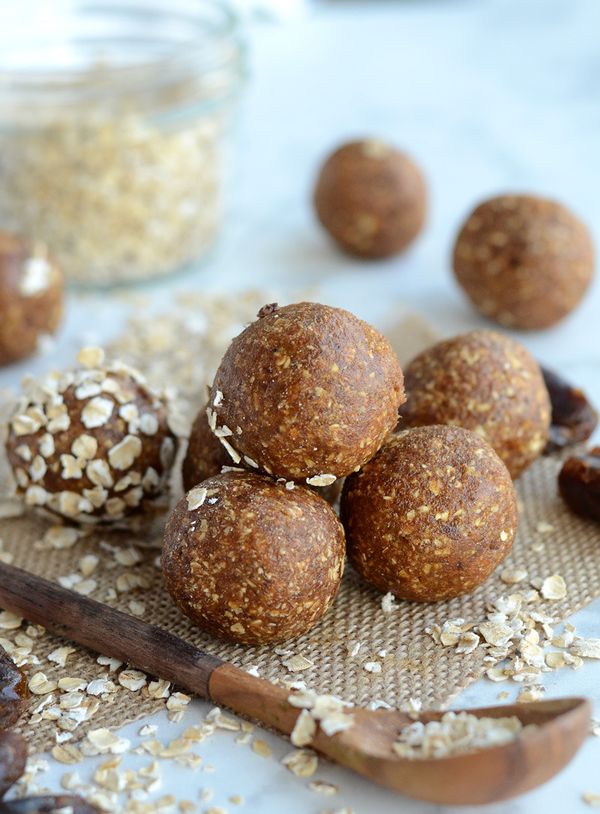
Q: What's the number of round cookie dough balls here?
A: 9